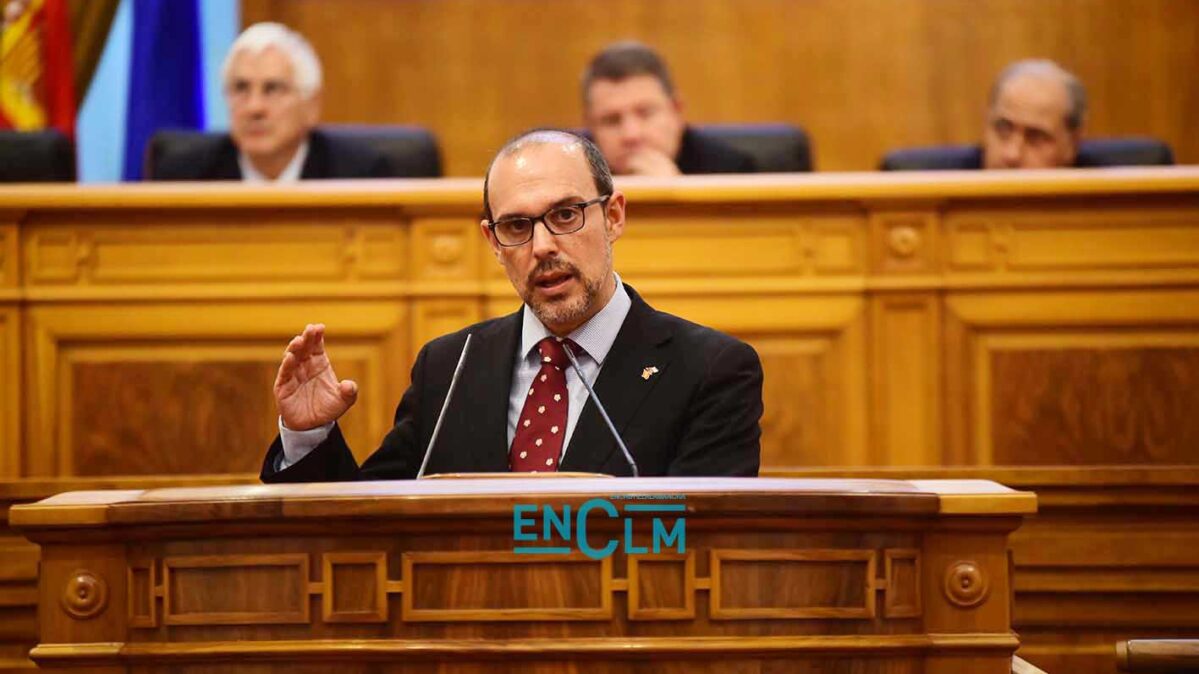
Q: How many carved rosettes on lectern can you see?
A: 2